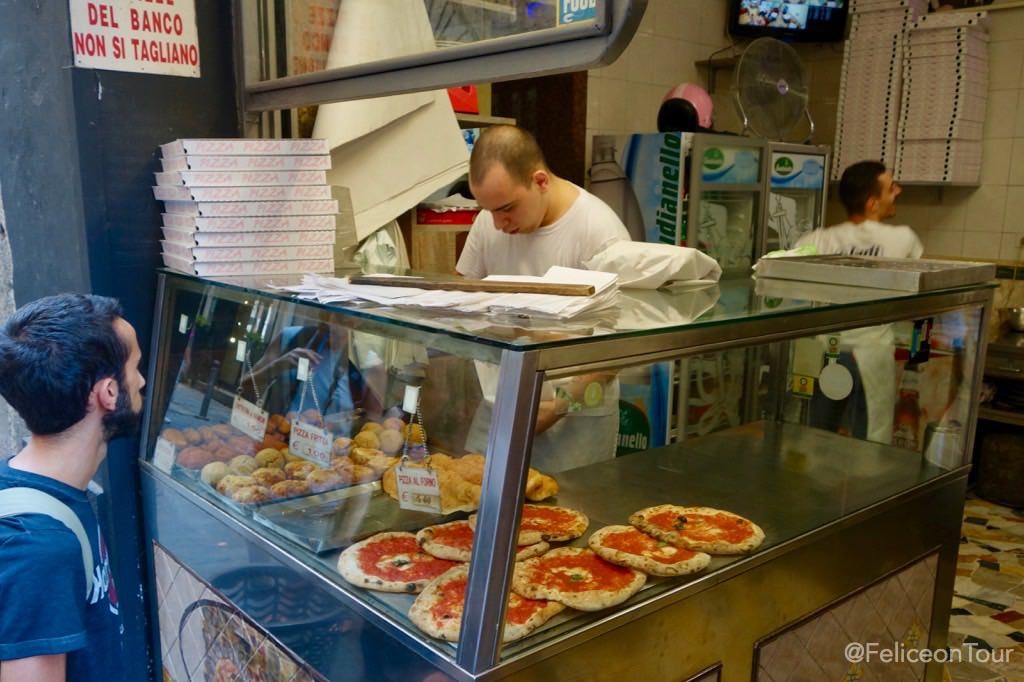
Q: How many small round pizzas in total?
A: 7